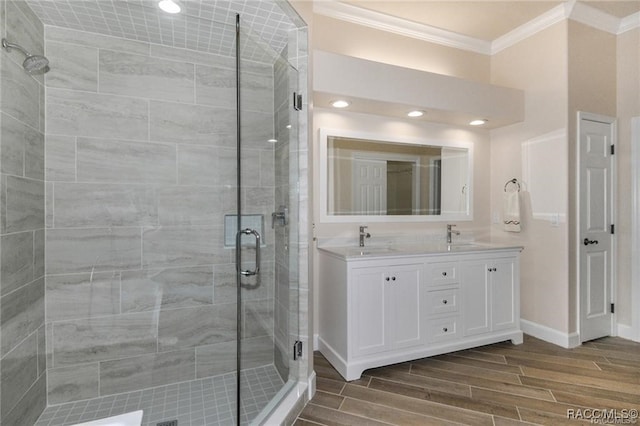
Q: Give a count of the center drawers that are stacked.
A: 3